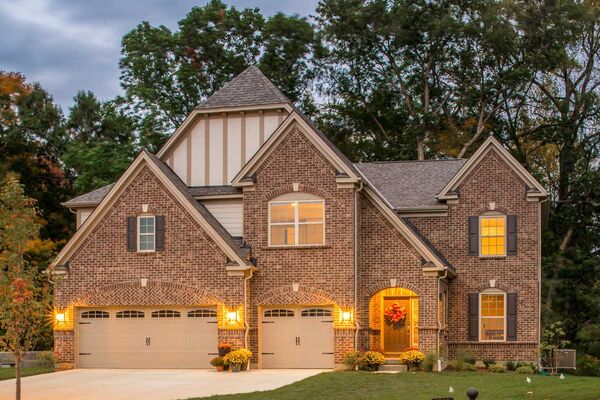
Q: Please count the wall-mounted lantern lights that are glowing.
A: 3